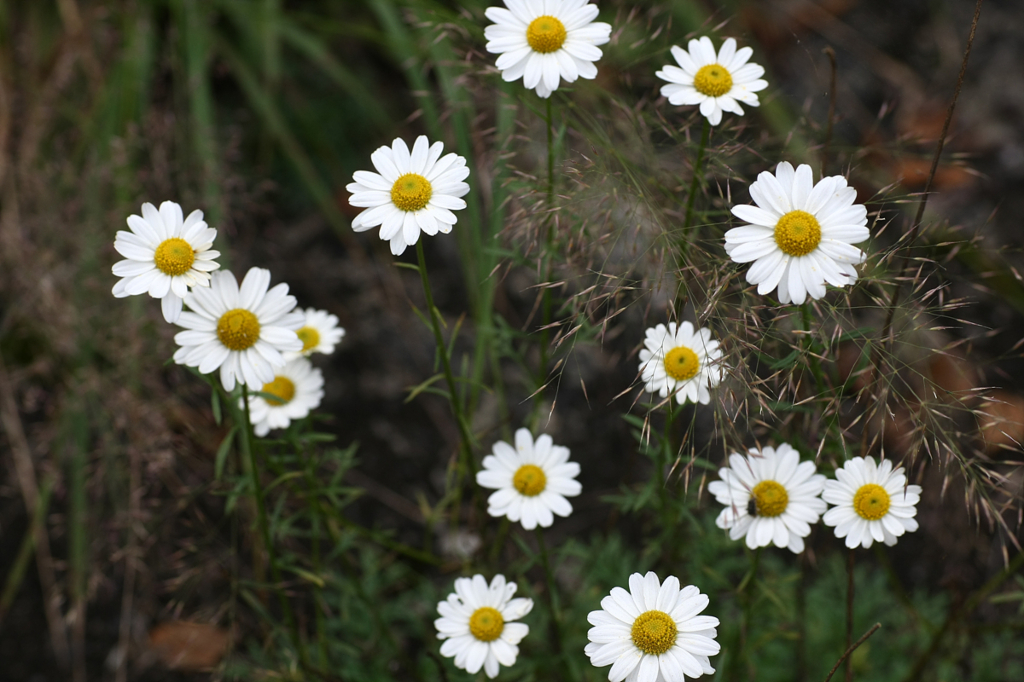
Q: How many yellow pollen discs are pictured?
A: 14